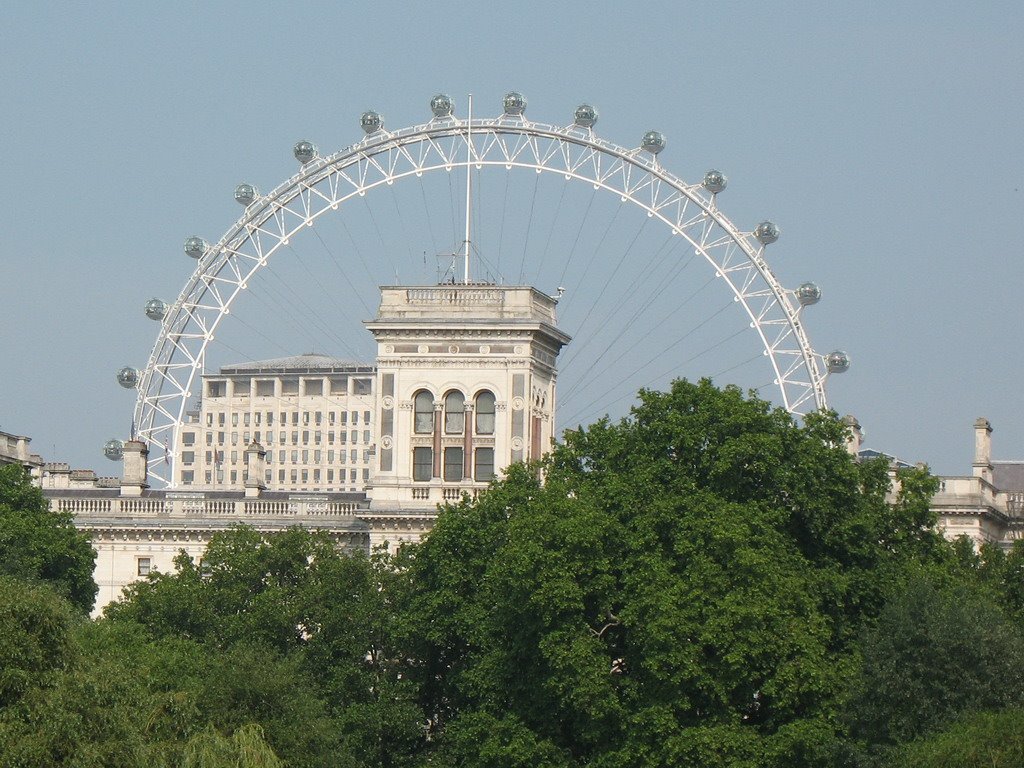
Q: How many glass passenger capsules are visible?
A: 15